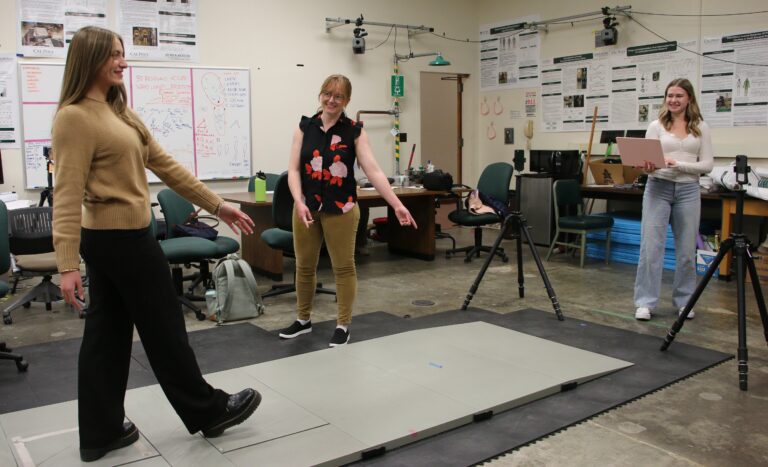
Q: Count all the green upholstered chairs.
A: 7